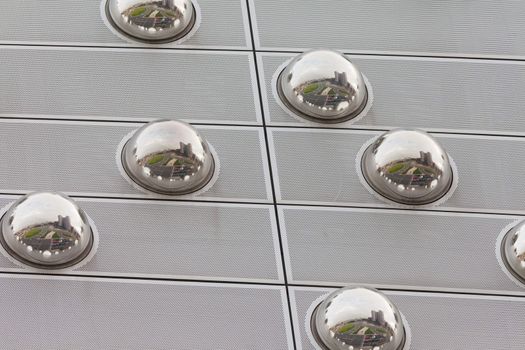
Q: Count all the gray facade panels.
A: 10